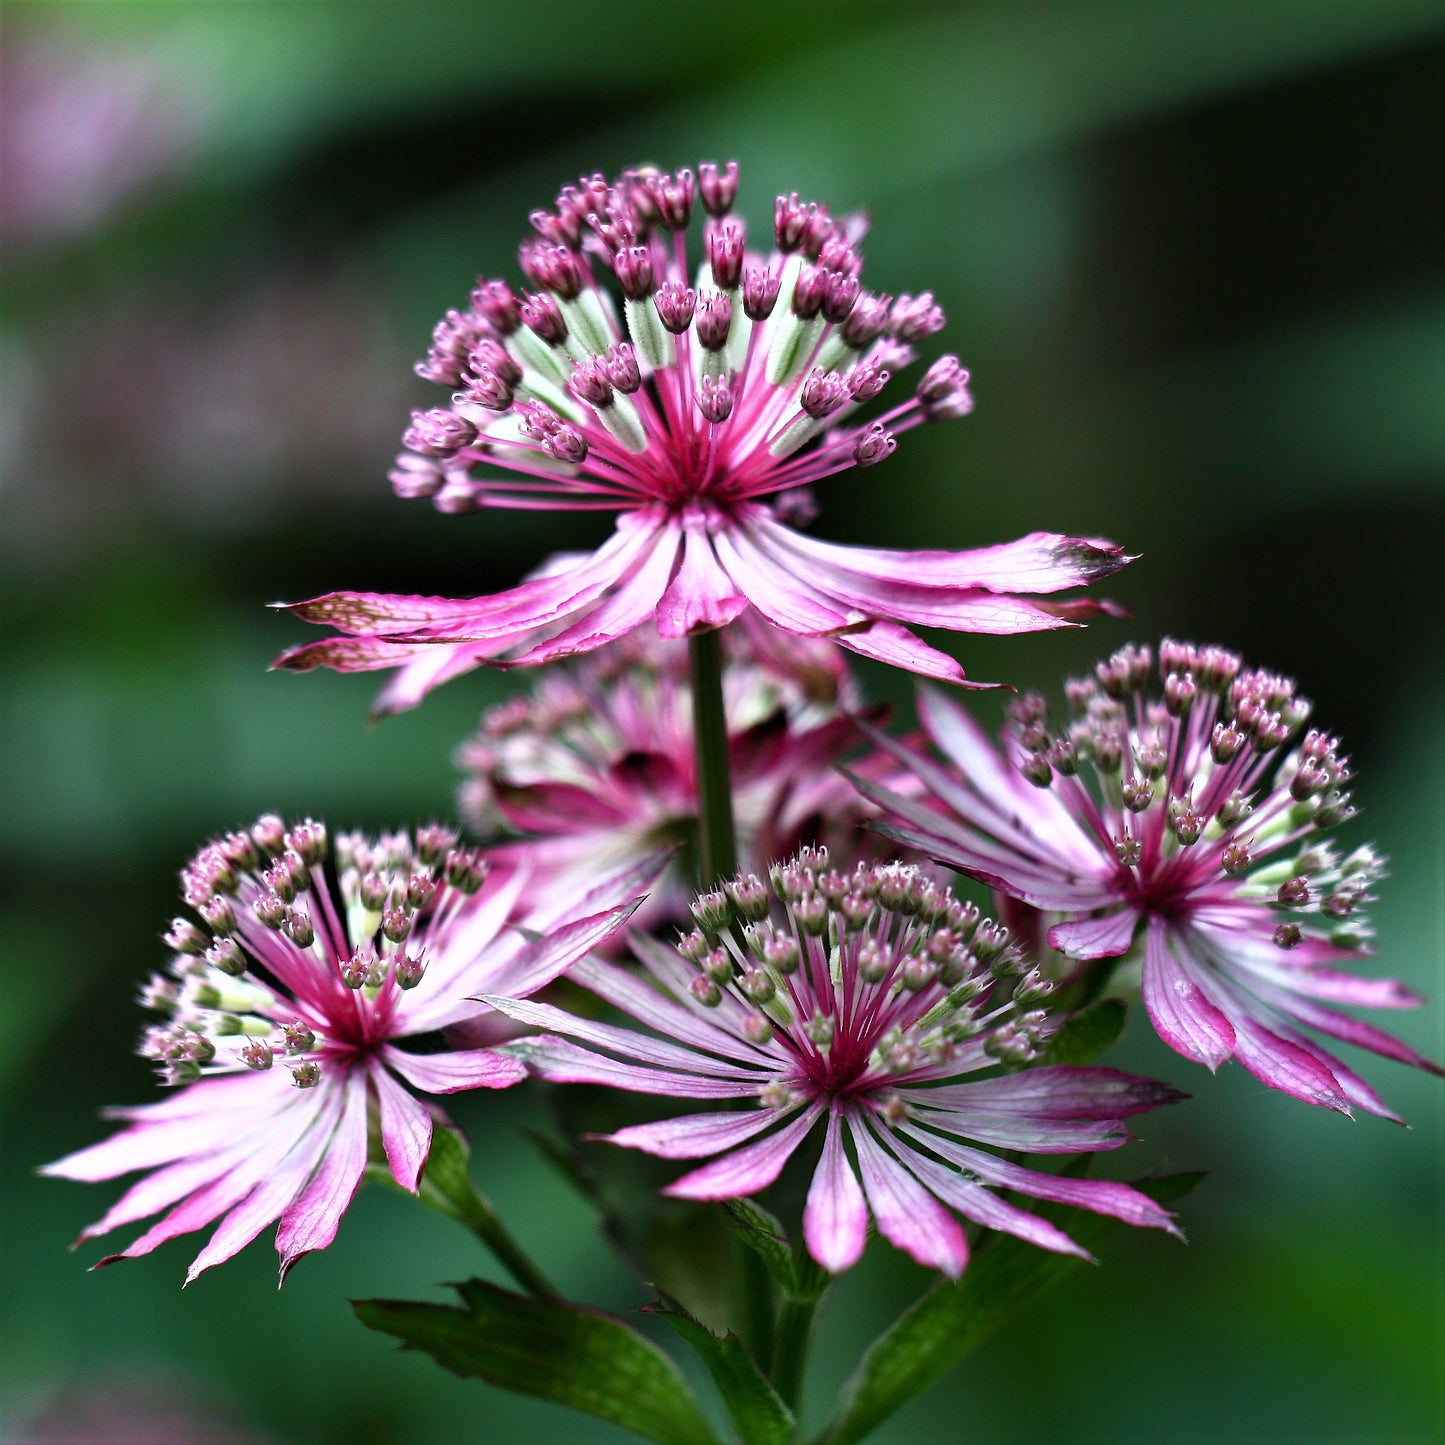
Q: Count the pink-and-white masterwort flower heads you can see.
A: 5